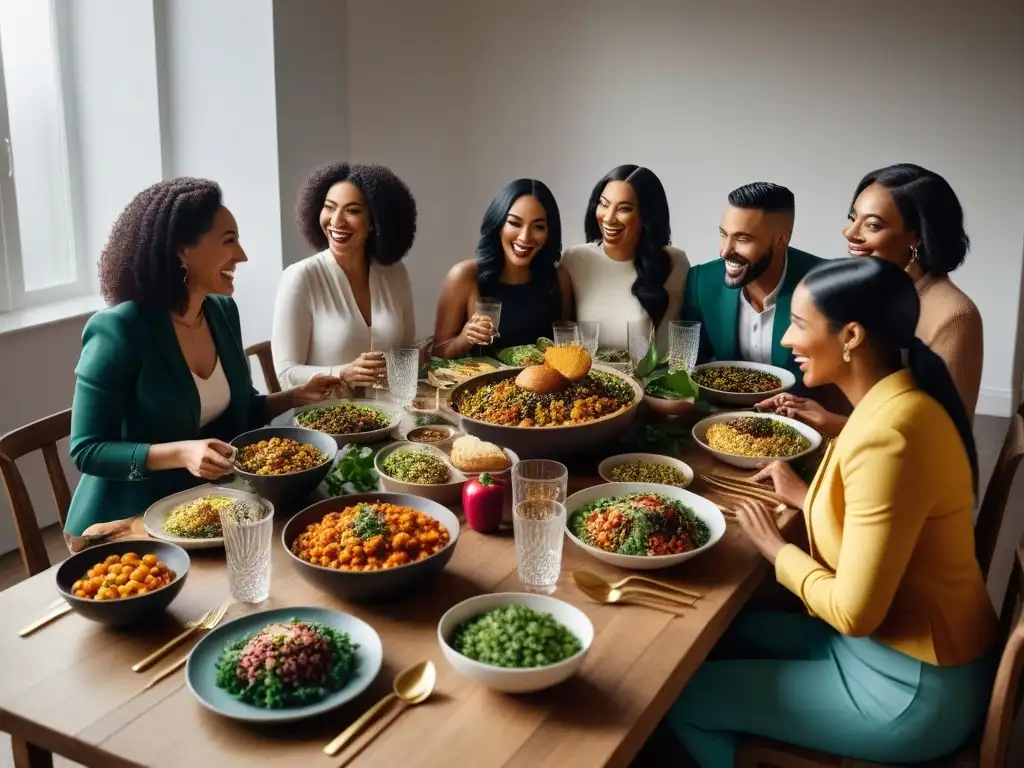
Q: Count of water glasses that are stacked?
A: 2